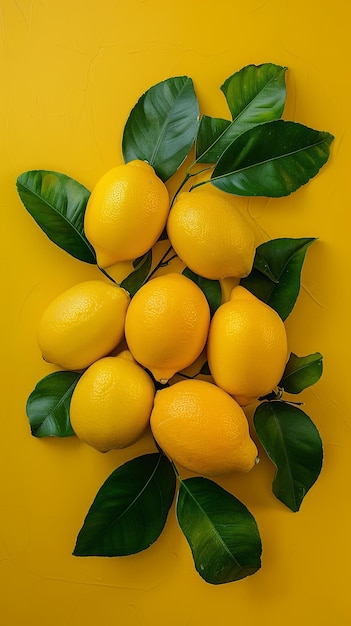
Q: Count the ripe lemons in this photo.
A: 7